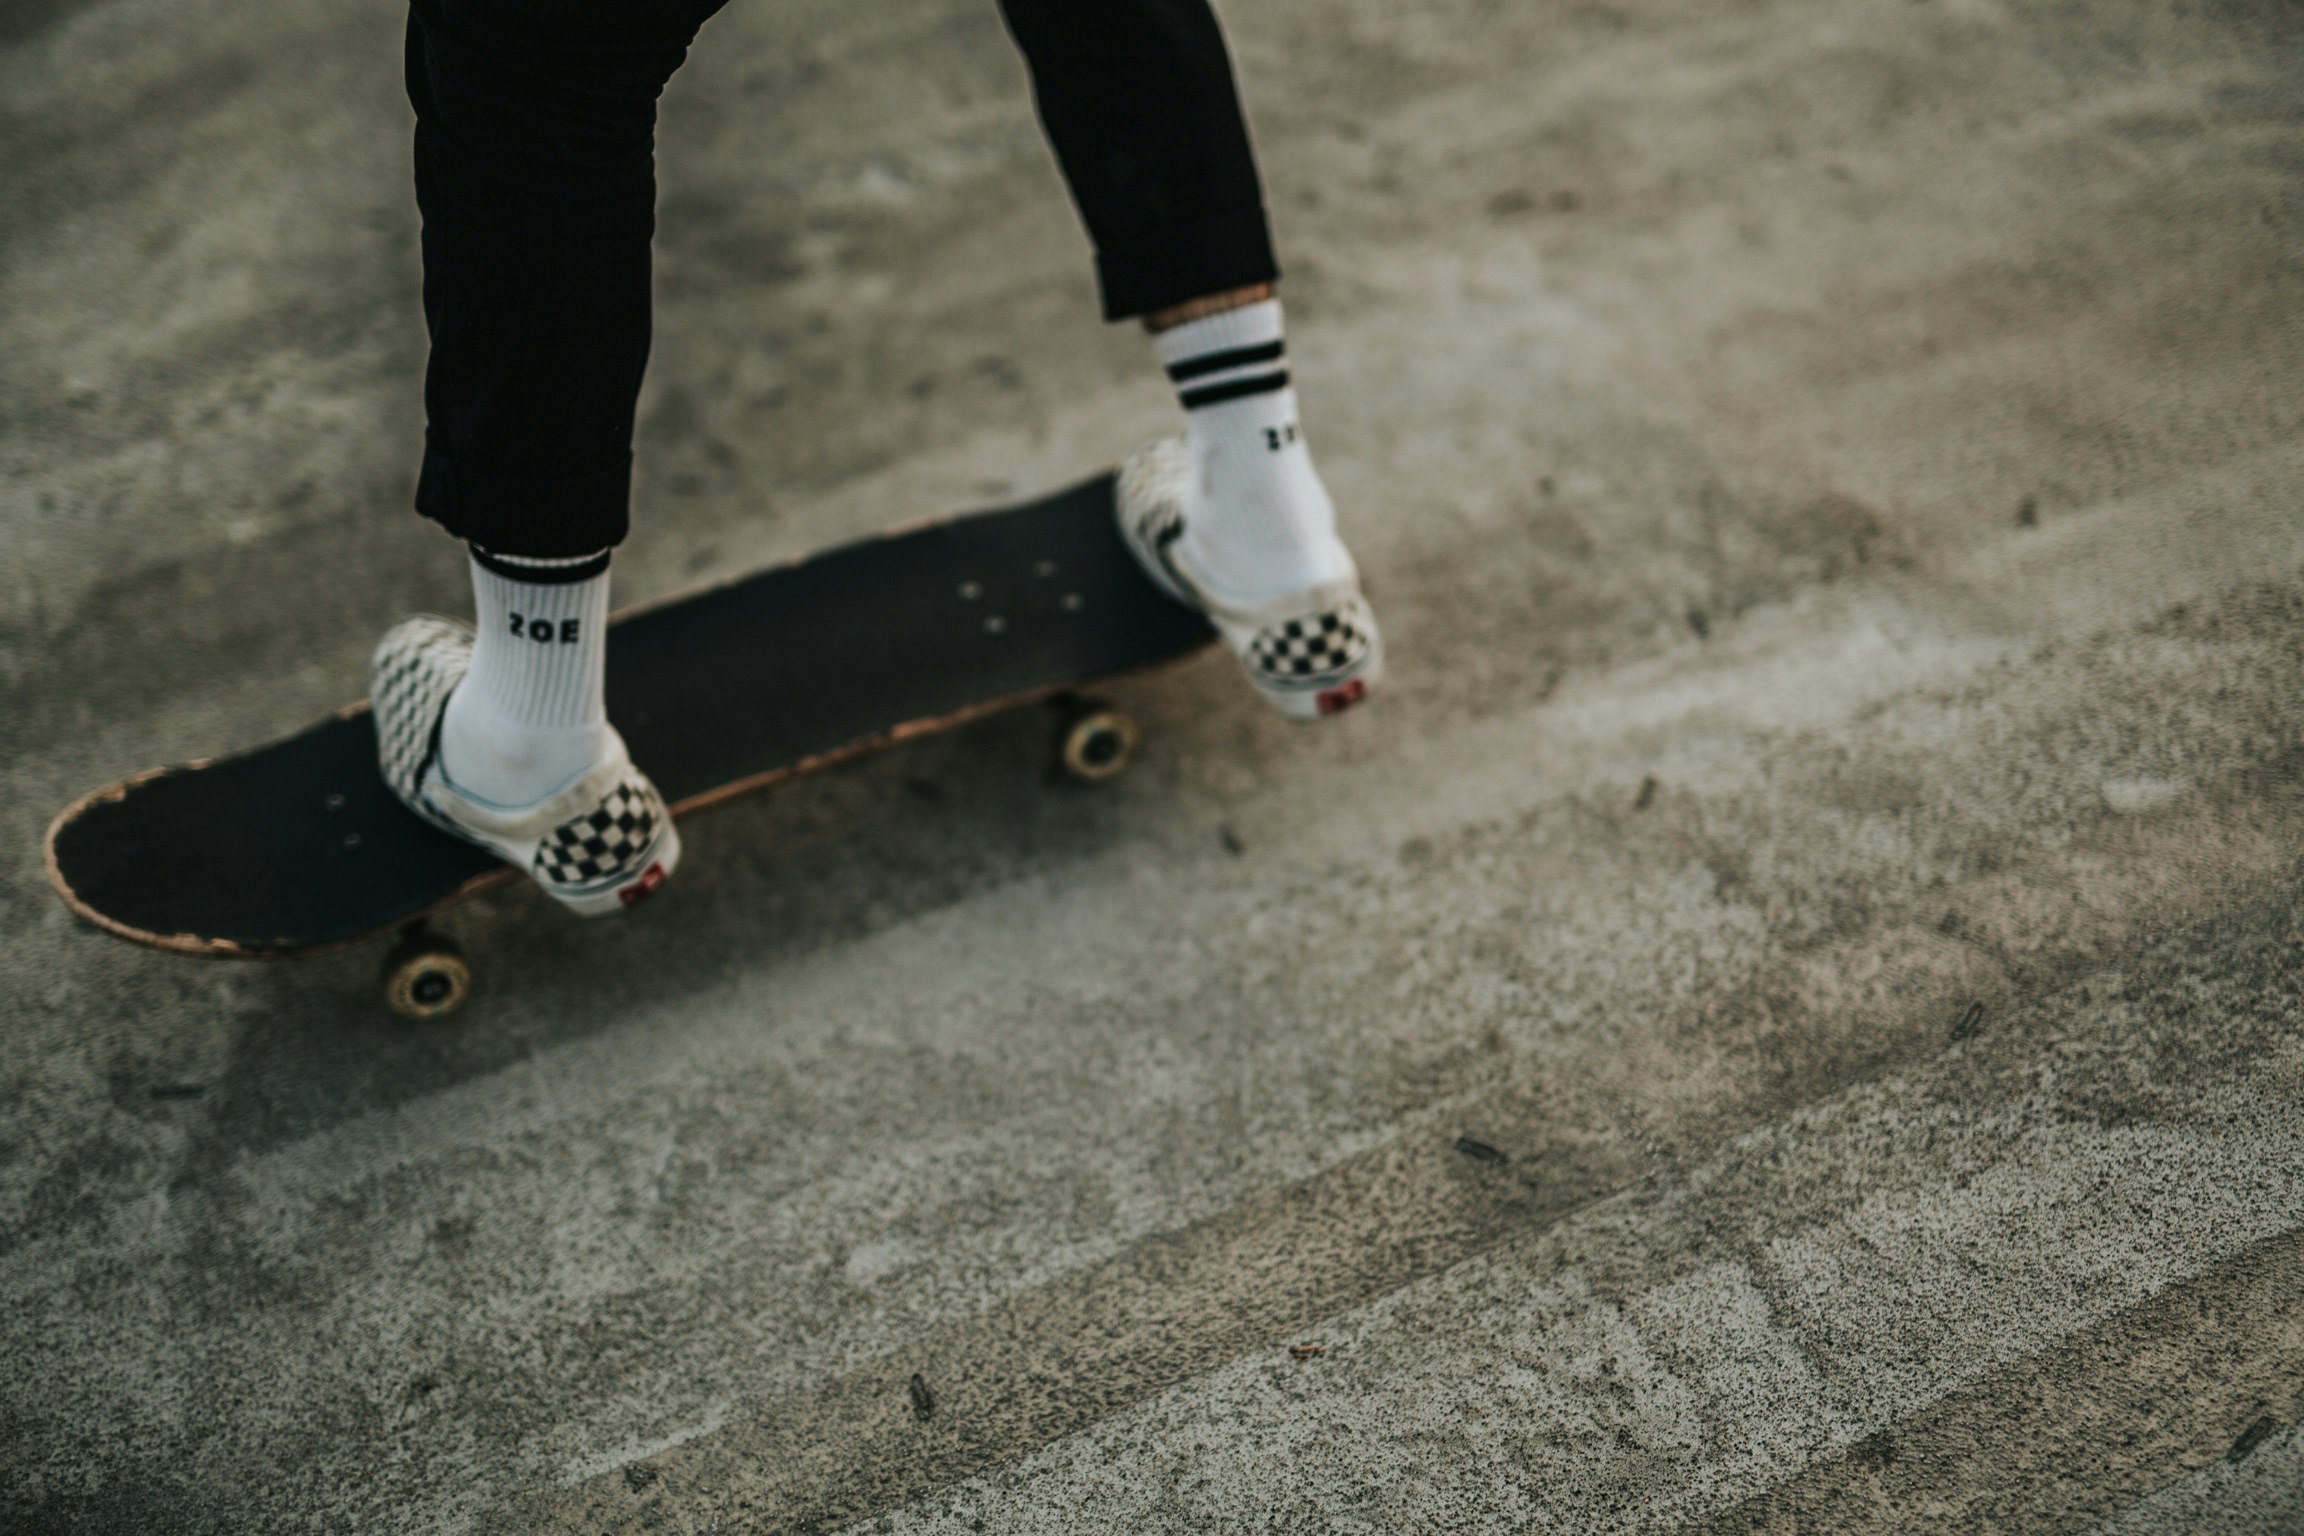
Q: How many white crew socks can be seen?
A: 2